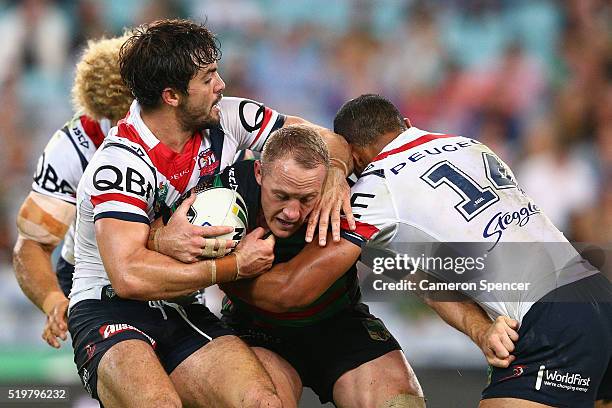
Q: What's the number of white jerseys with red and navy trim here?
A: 3